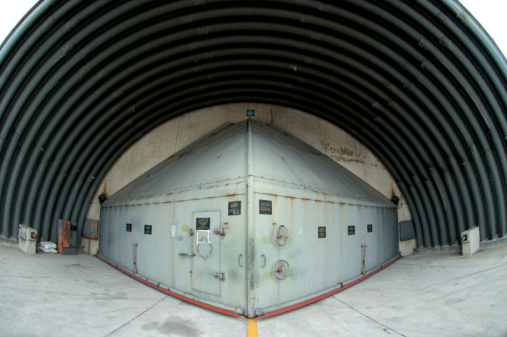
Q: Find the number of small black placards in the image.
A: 8